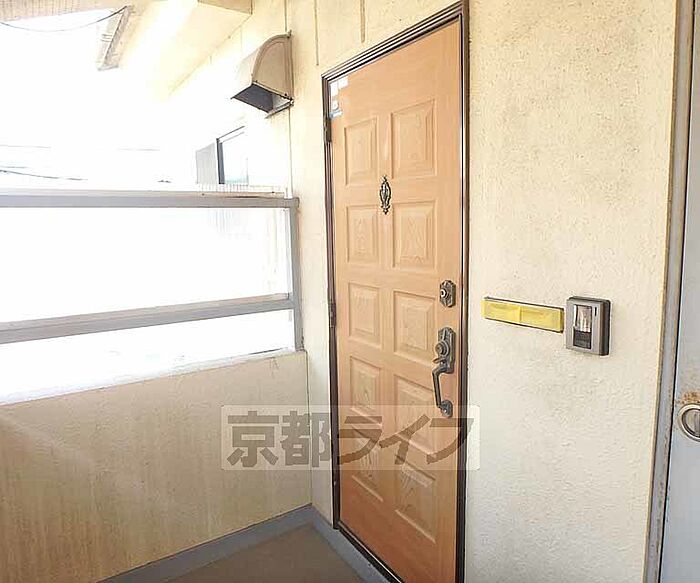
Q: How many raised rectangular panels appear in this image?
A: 10